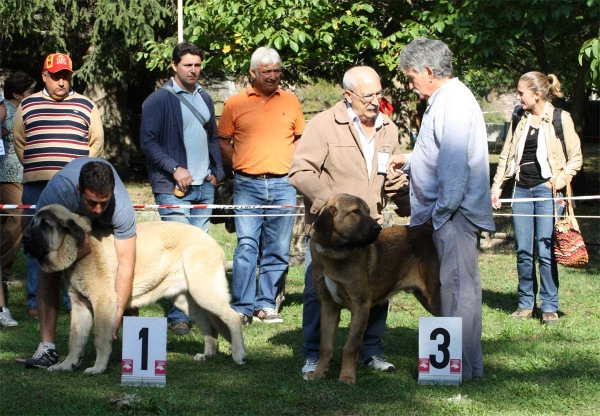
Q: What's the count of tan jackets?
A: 2